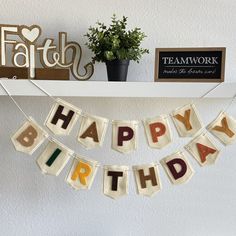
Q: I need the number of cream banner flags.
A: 13